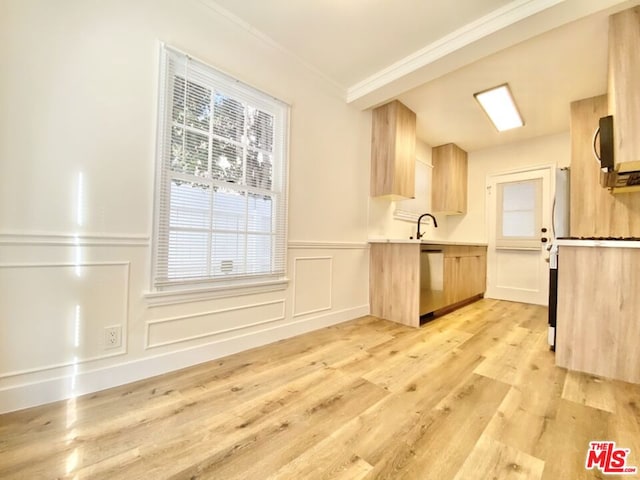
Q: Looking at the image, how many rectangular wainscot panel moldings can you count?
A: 3